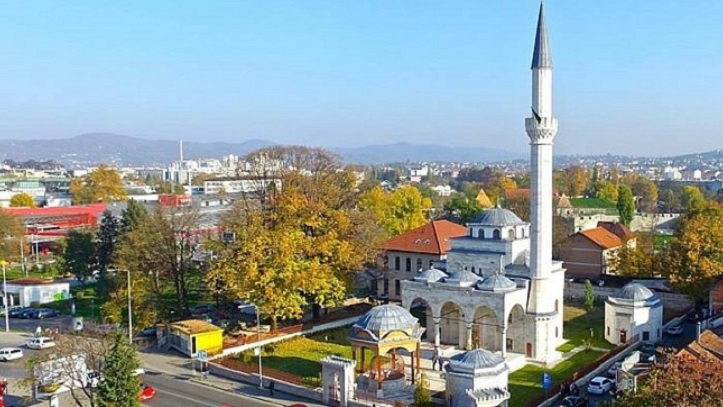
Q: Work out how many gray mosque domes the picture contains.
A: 7